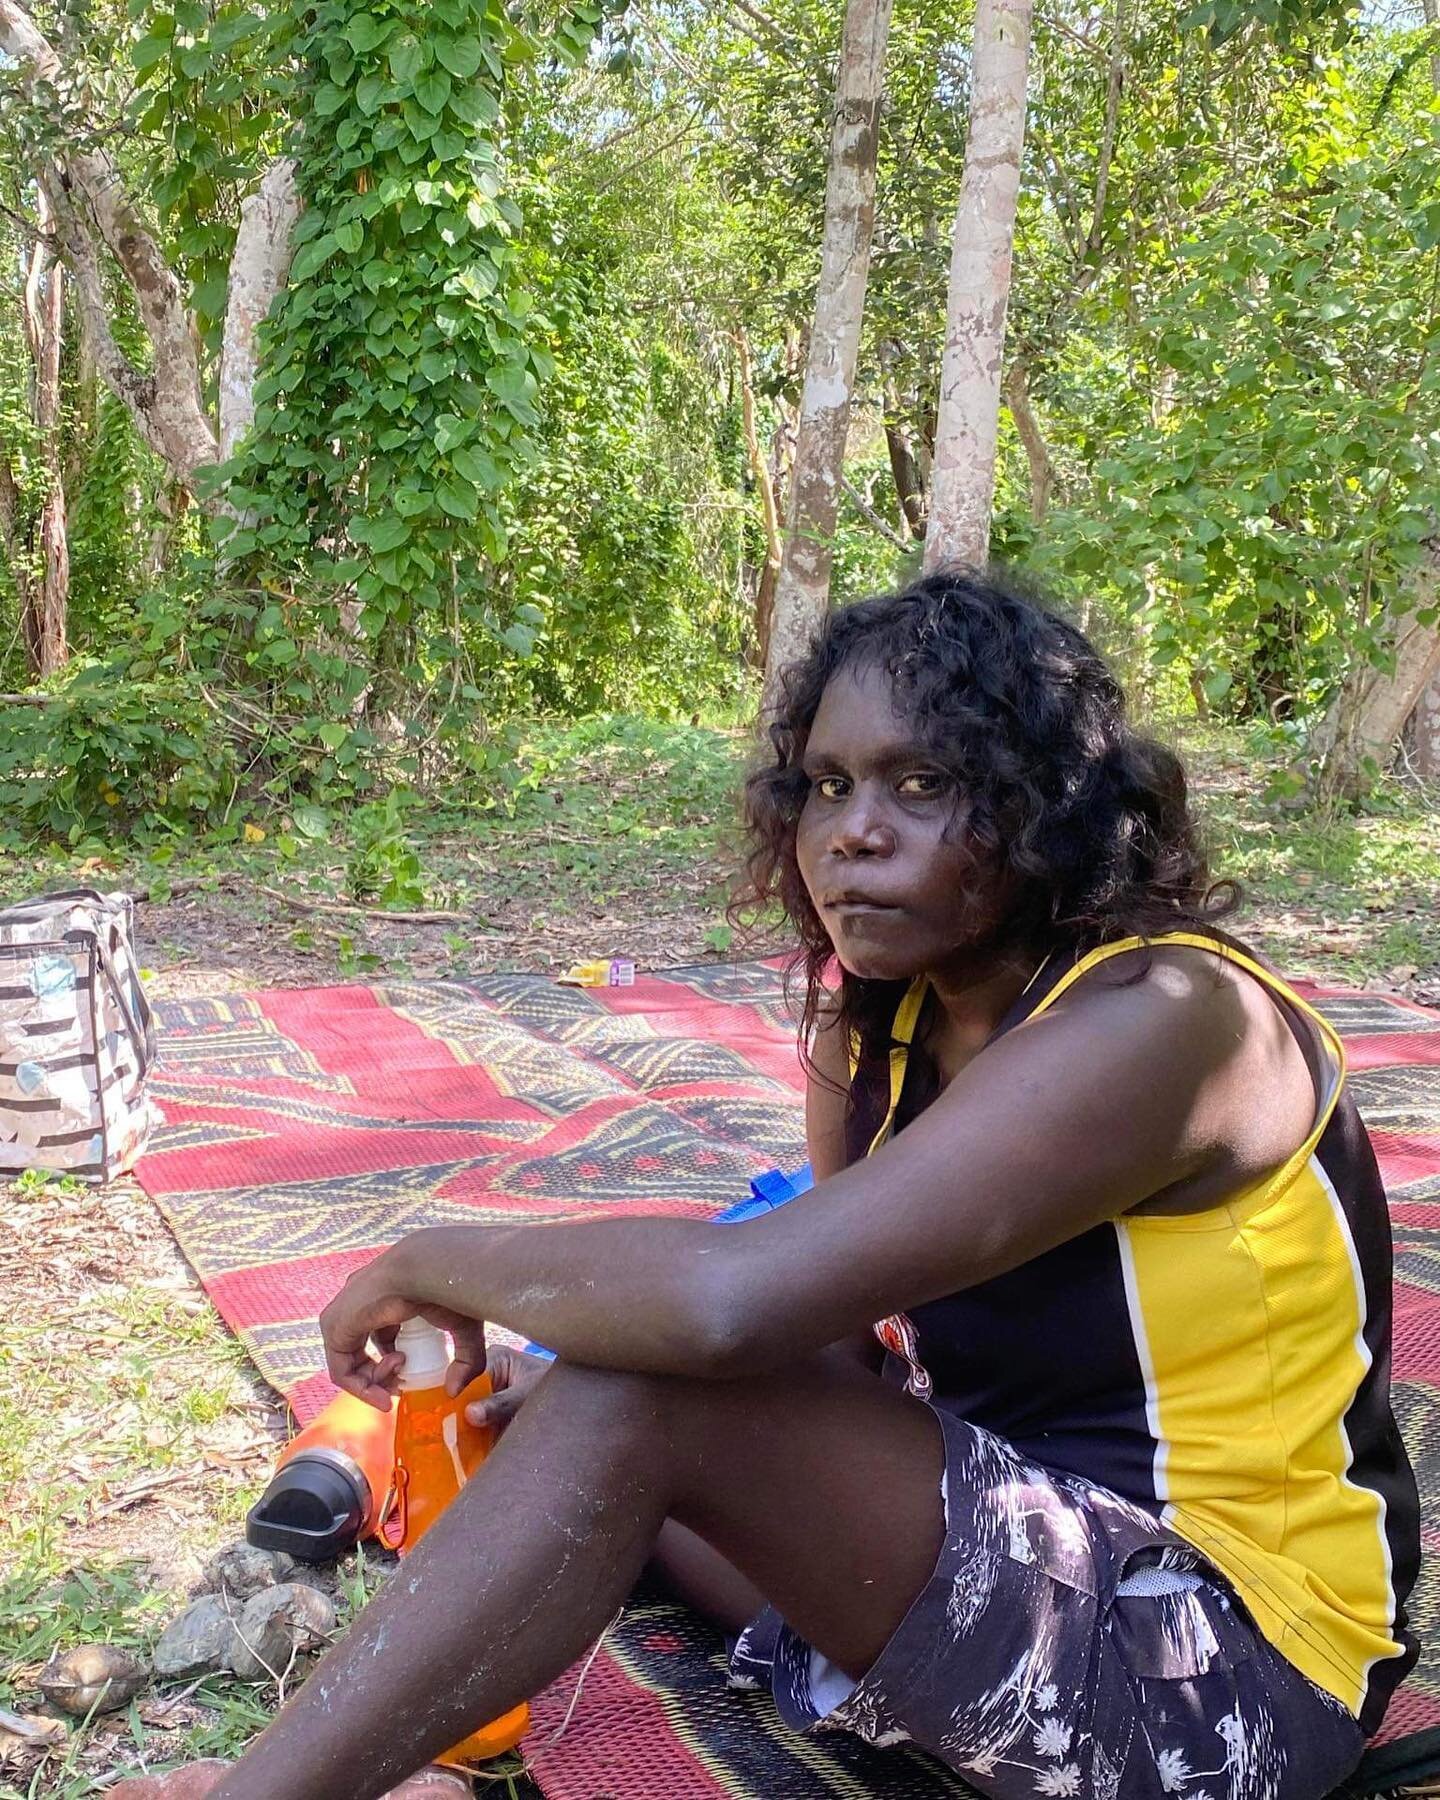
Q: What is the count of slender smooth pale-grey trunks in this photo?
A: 2